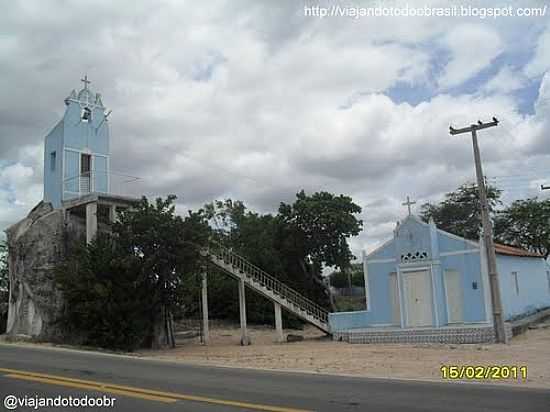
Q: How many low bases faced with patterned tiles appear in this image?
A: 1